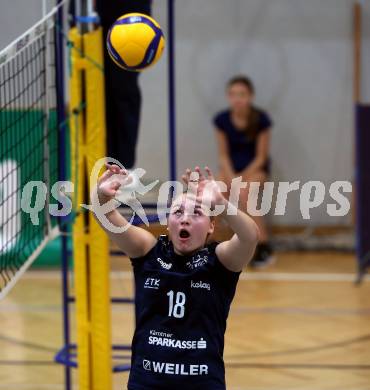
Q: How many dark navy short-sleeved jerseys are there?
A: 2